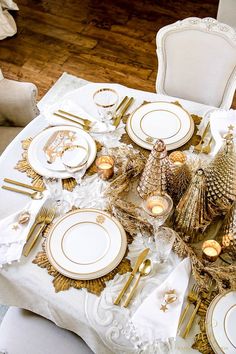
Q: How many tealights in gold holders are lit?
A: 4